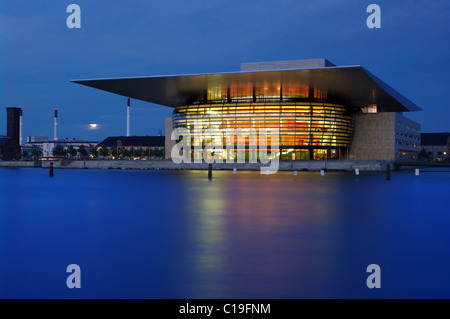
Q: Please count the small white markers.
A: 6